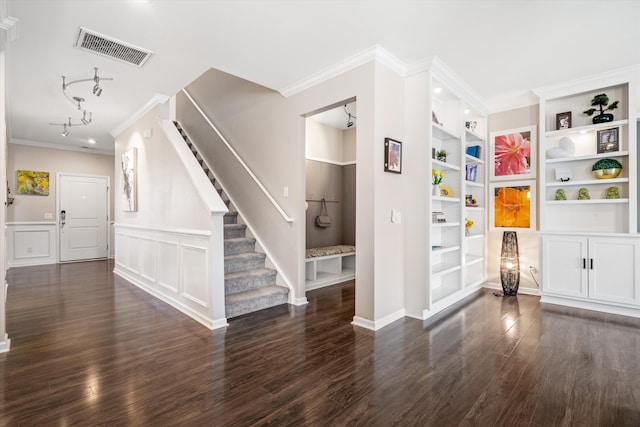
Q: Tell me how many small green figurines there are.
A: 3